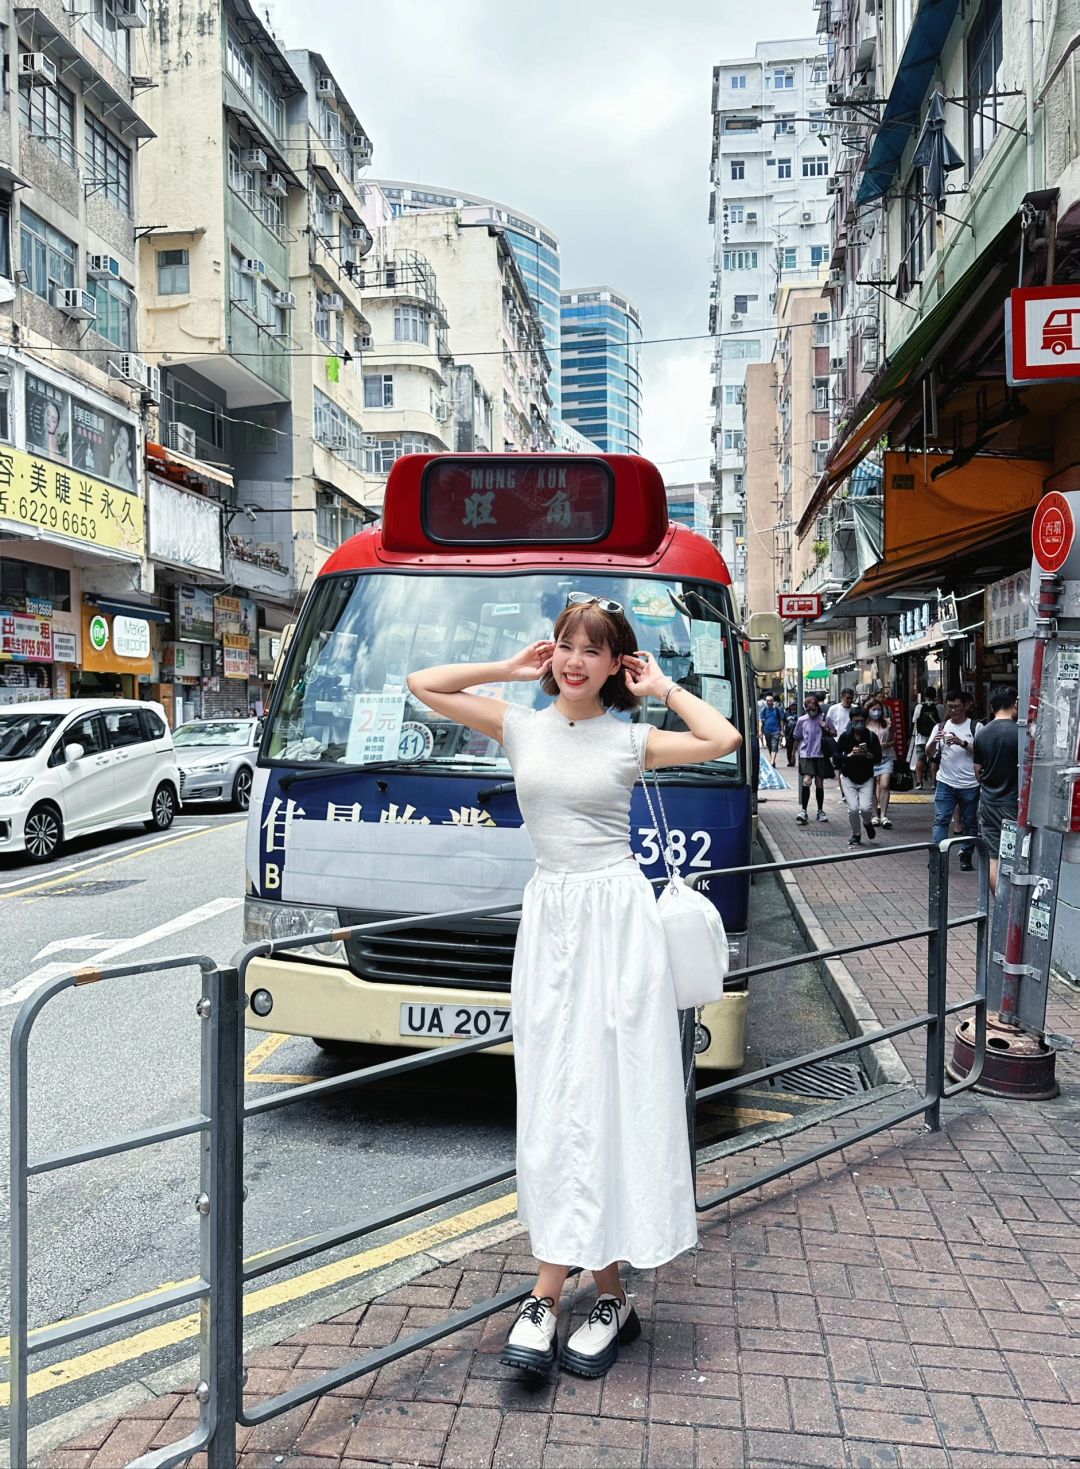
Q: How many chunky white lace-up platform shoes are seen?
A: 2